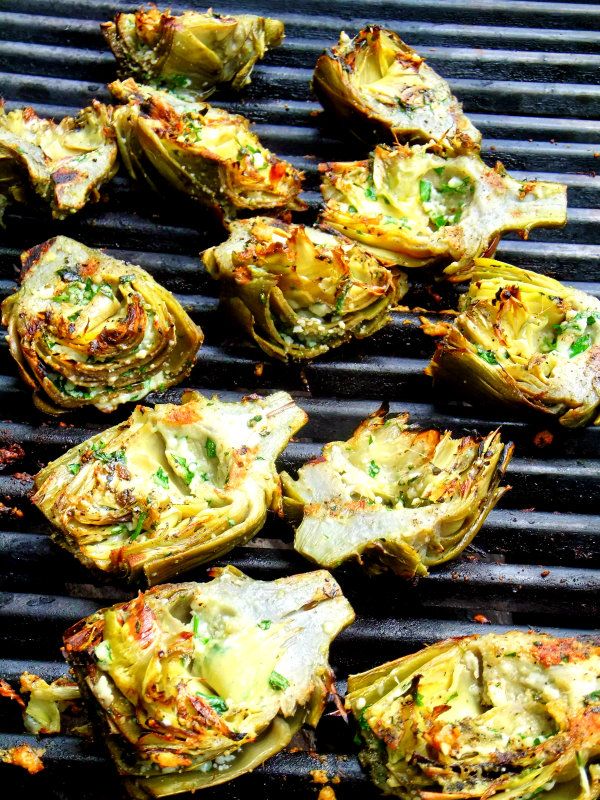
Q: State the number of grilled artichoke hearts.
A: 12